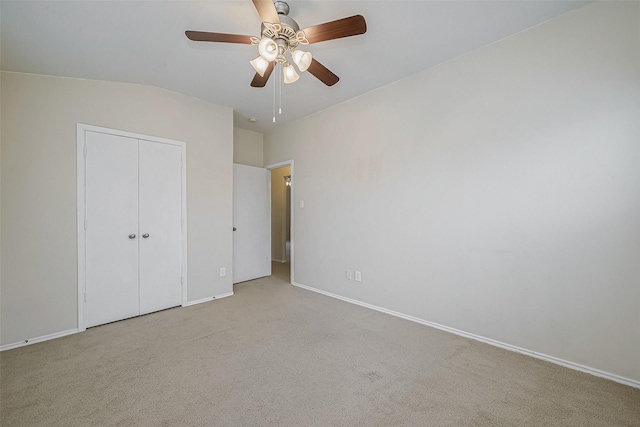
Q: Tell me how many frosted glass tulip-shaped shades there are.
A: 4